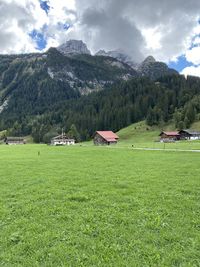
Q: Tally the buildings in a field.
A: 5